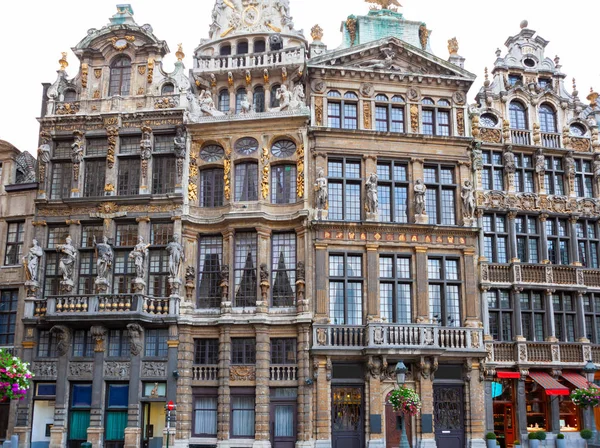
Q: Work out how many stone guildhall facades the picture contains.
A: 4